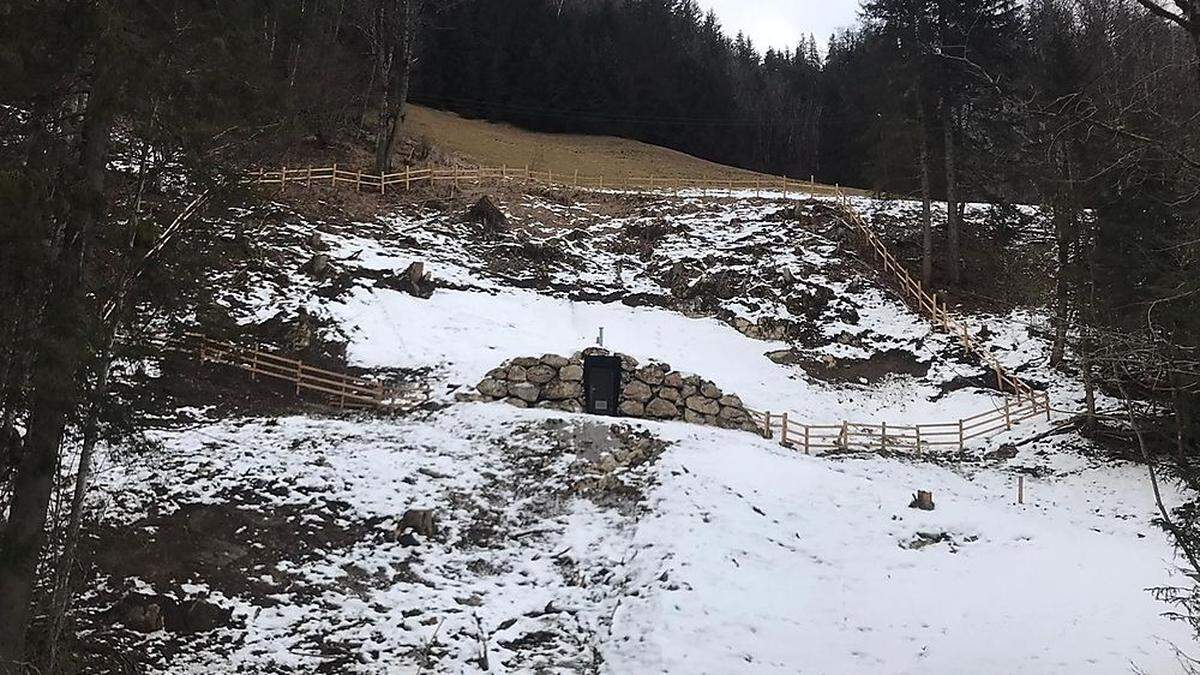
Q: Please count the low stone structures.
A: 1